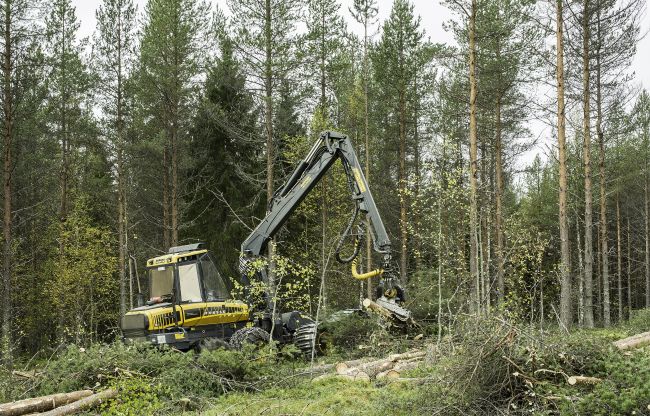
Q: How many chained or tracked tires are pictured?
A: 2